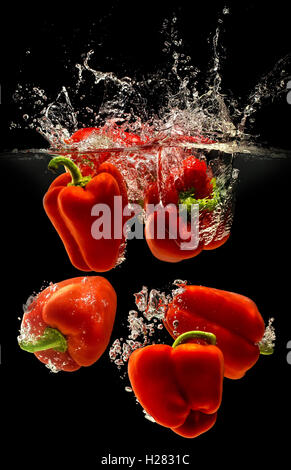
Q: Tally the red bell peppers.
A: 5